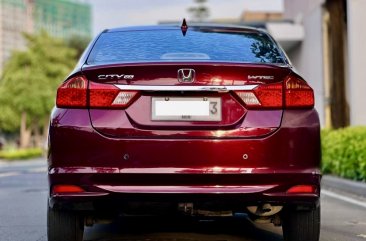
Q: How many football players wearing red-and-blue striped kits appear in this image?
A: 0